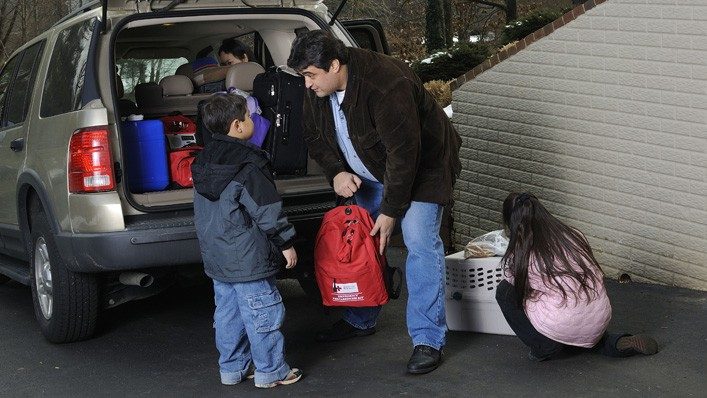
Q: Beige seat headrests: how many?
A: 2